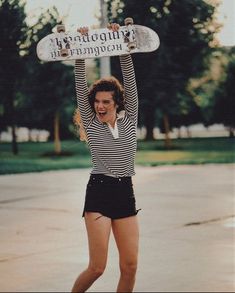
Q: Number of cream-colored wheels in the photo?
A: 4